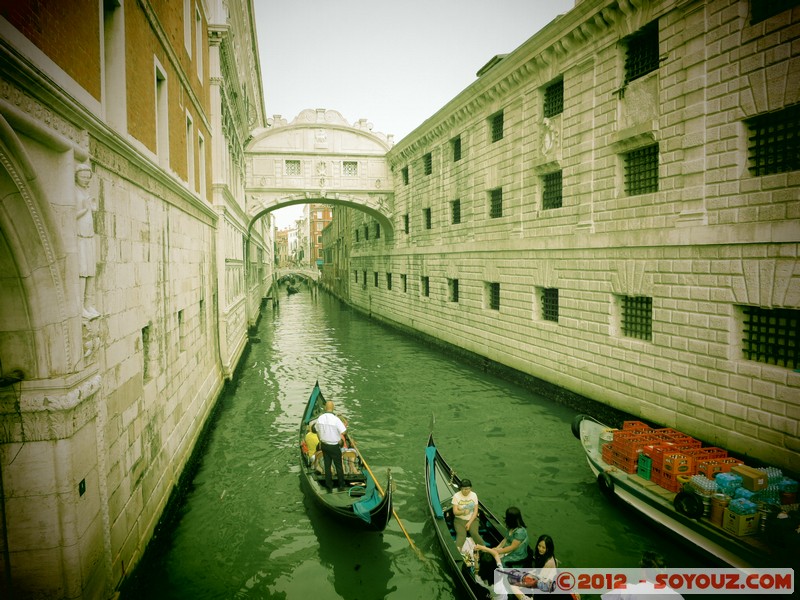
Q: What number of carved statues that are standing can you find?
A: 1